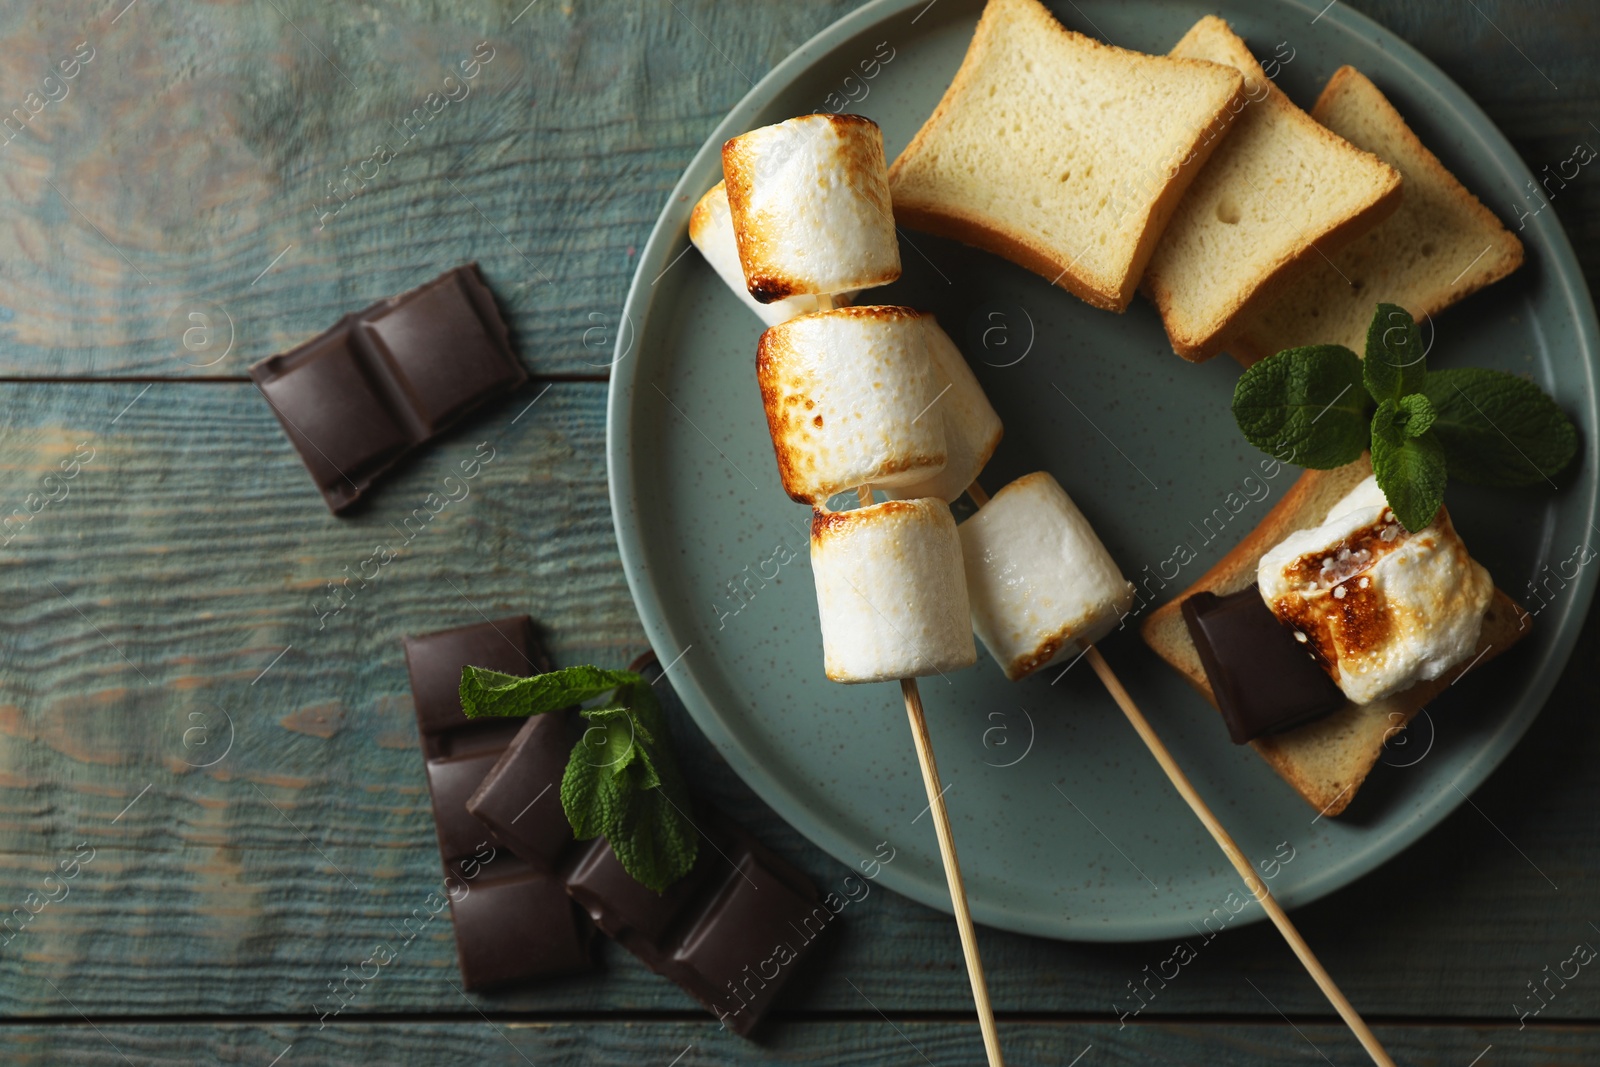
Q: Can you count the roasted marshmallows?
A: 7